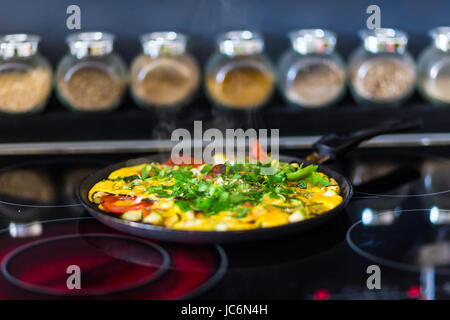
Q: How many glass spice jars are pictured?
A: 7